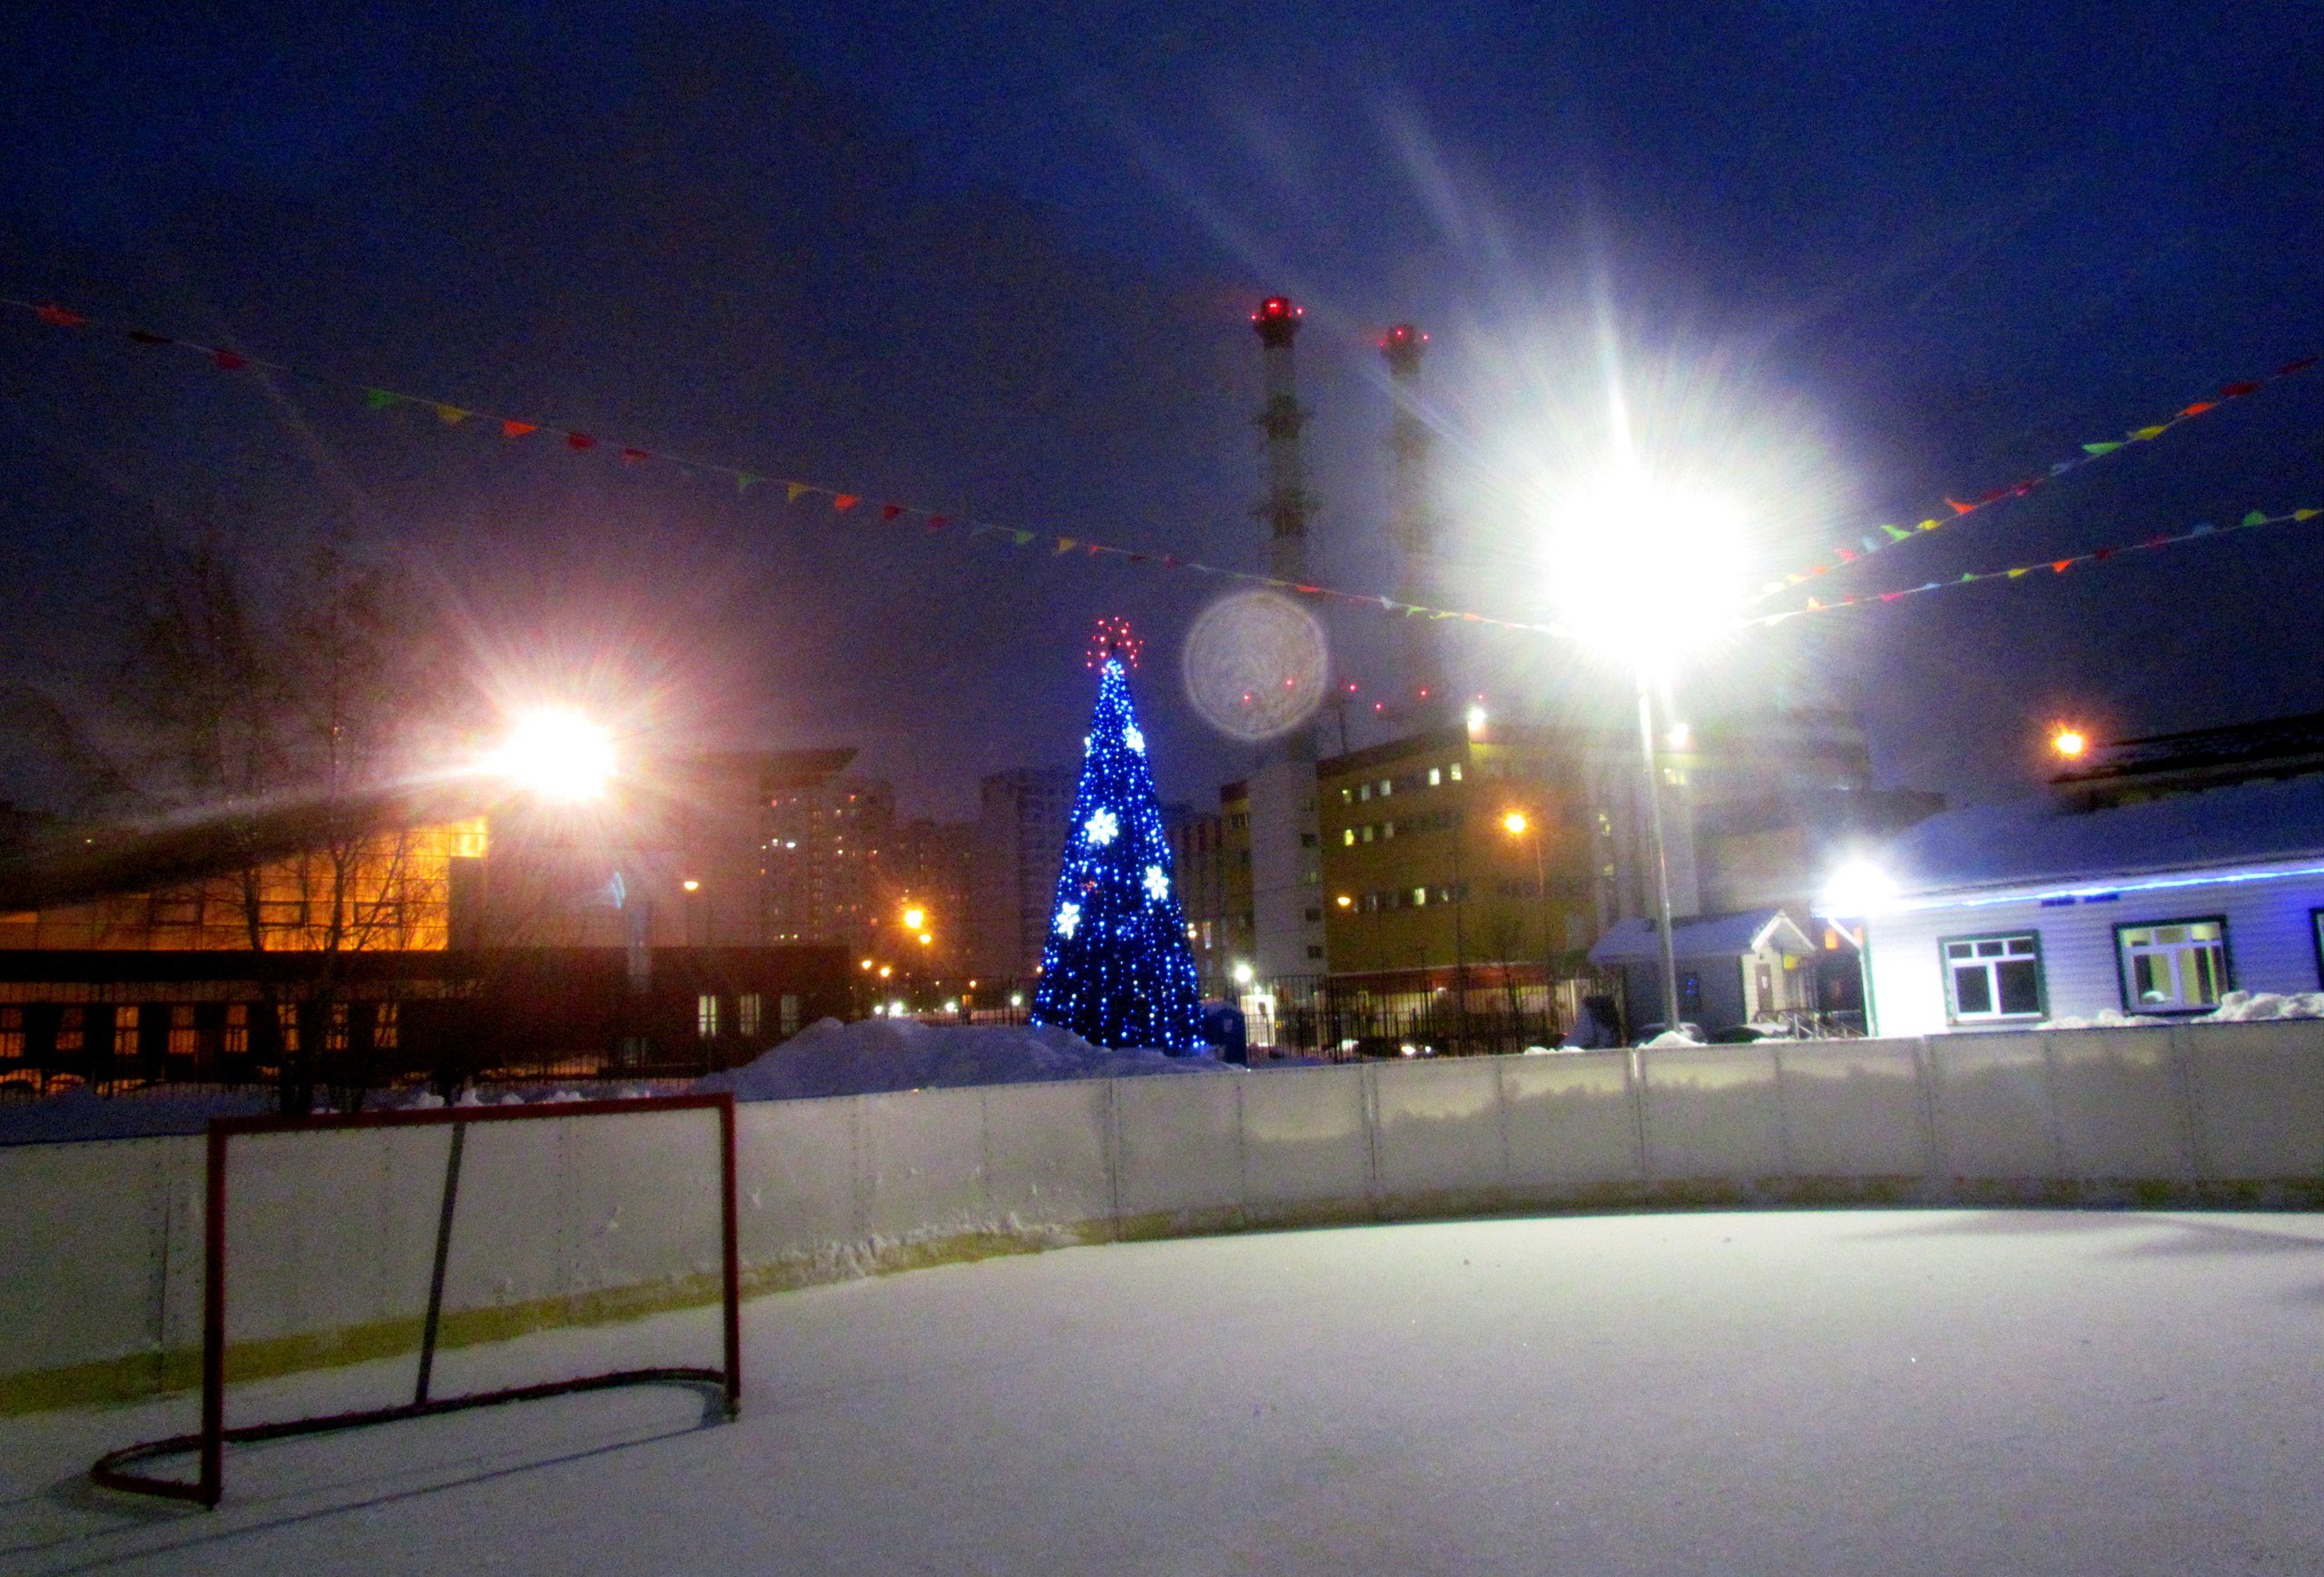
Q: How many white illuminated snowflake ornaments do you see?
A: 4